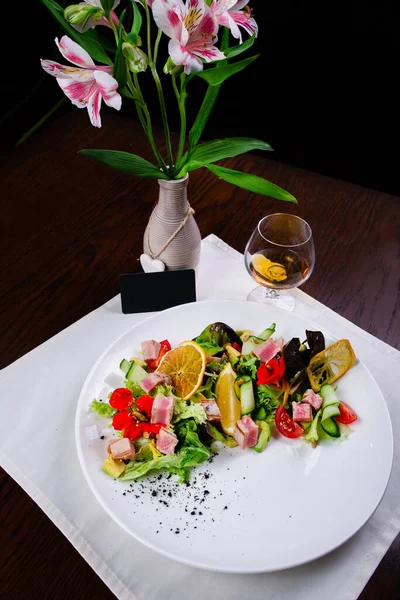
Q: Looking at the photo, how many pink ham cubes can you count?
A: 10